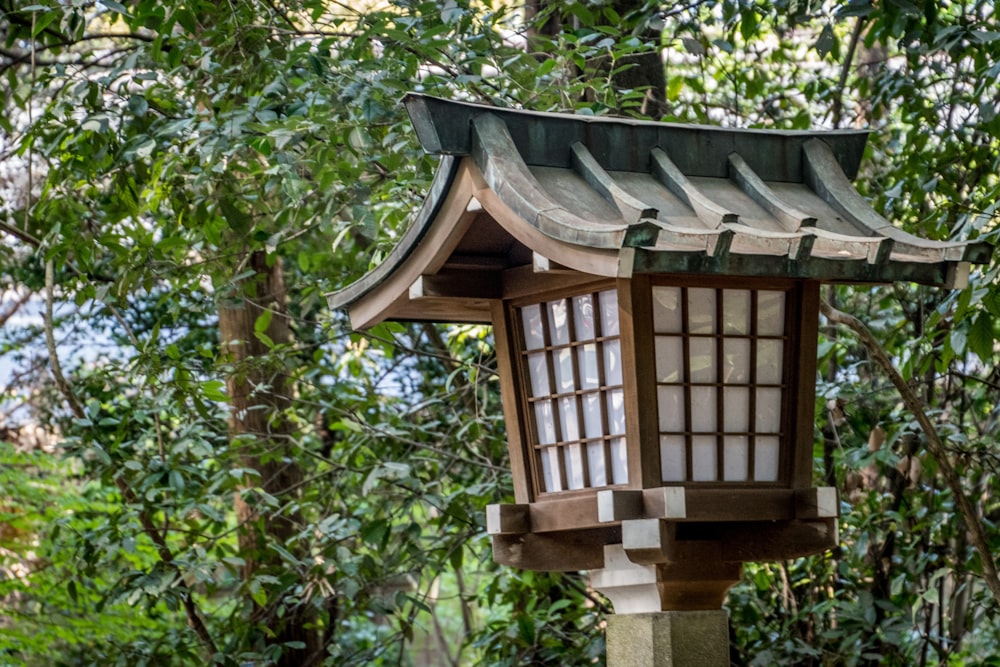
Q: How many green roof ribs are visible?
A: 5